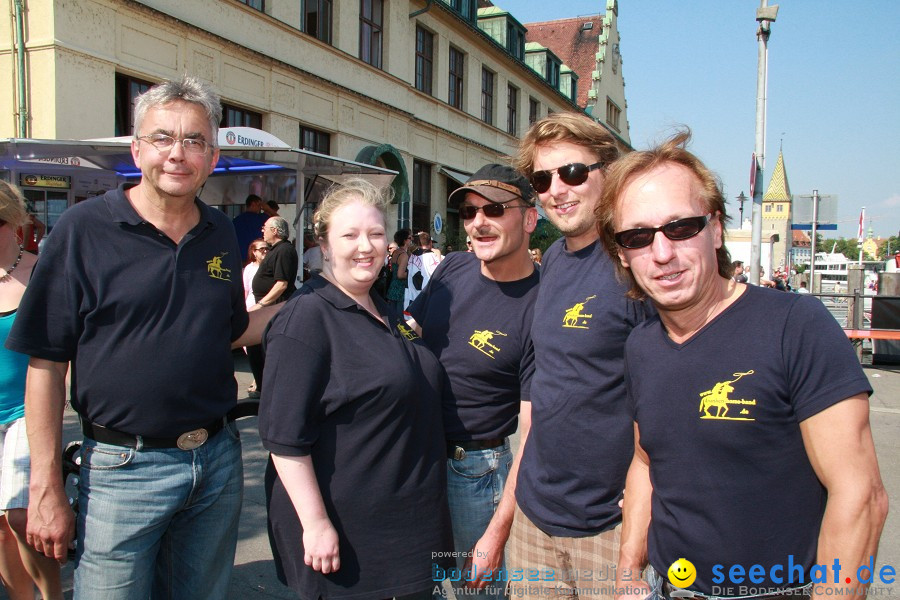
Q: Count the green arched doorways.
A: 1